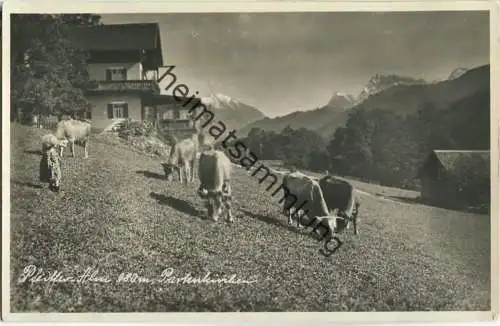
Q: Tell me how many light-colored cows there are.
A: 4